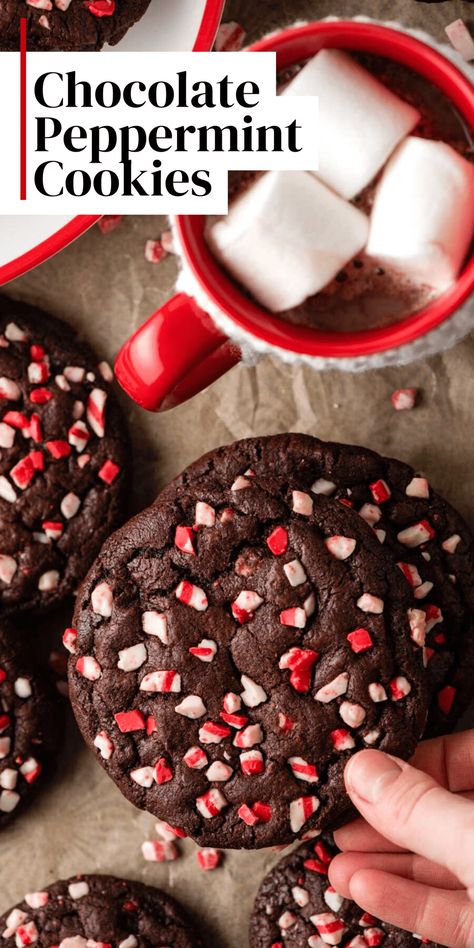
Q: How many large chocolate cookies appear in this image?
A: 7